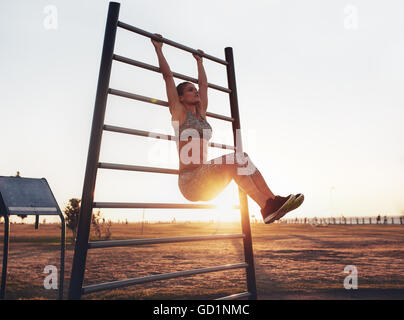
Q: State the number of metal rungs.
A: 9